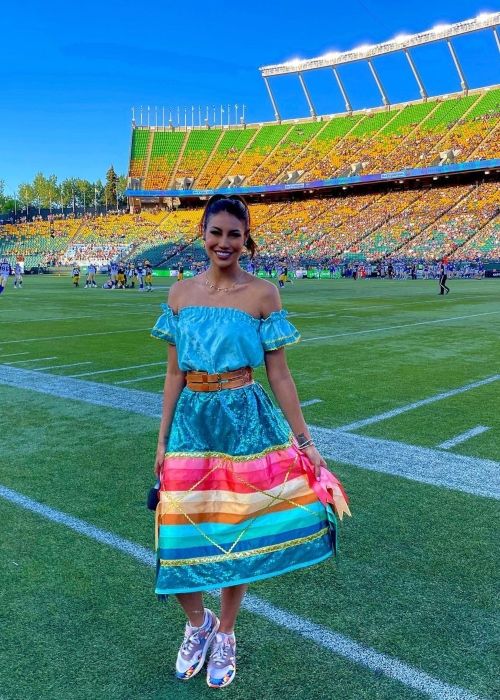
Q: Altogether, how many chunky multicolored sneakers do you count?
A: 2